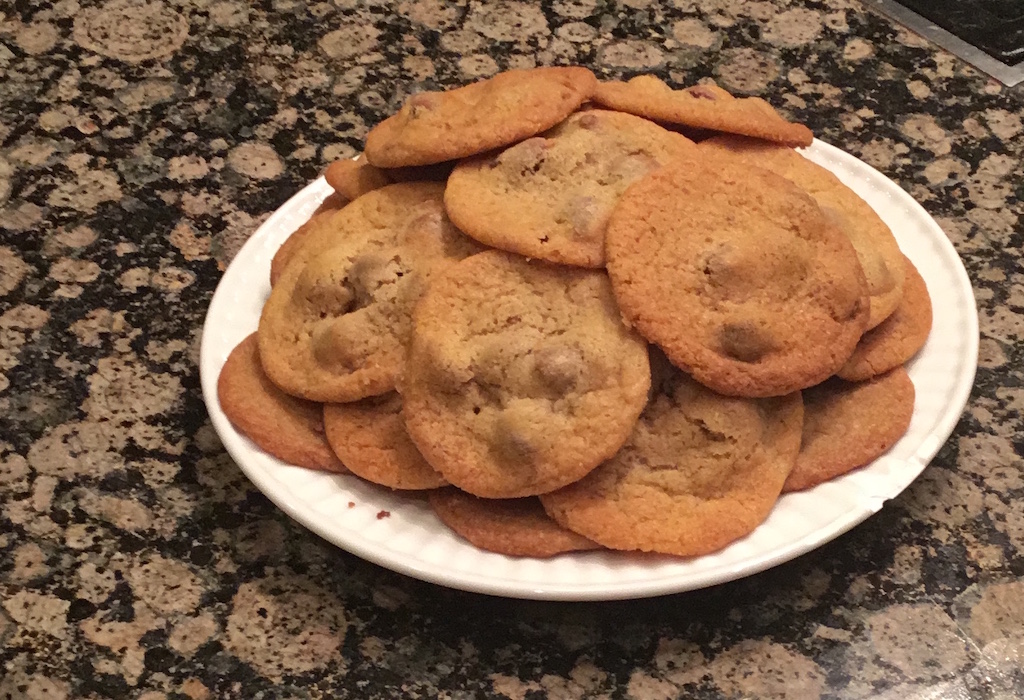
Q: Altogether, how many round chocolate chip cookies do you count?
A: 15